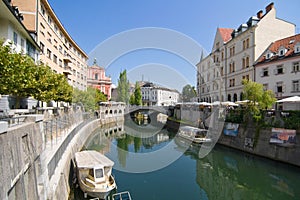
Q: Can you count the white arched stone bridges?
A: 1